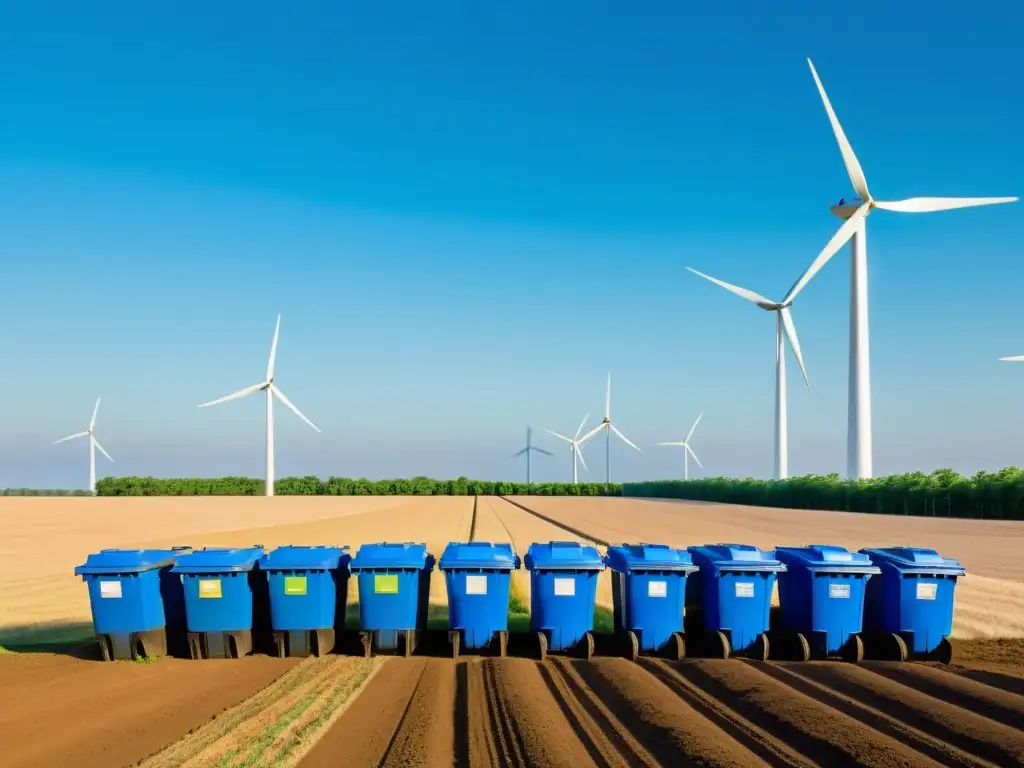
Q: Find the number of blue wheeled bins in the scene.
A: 10